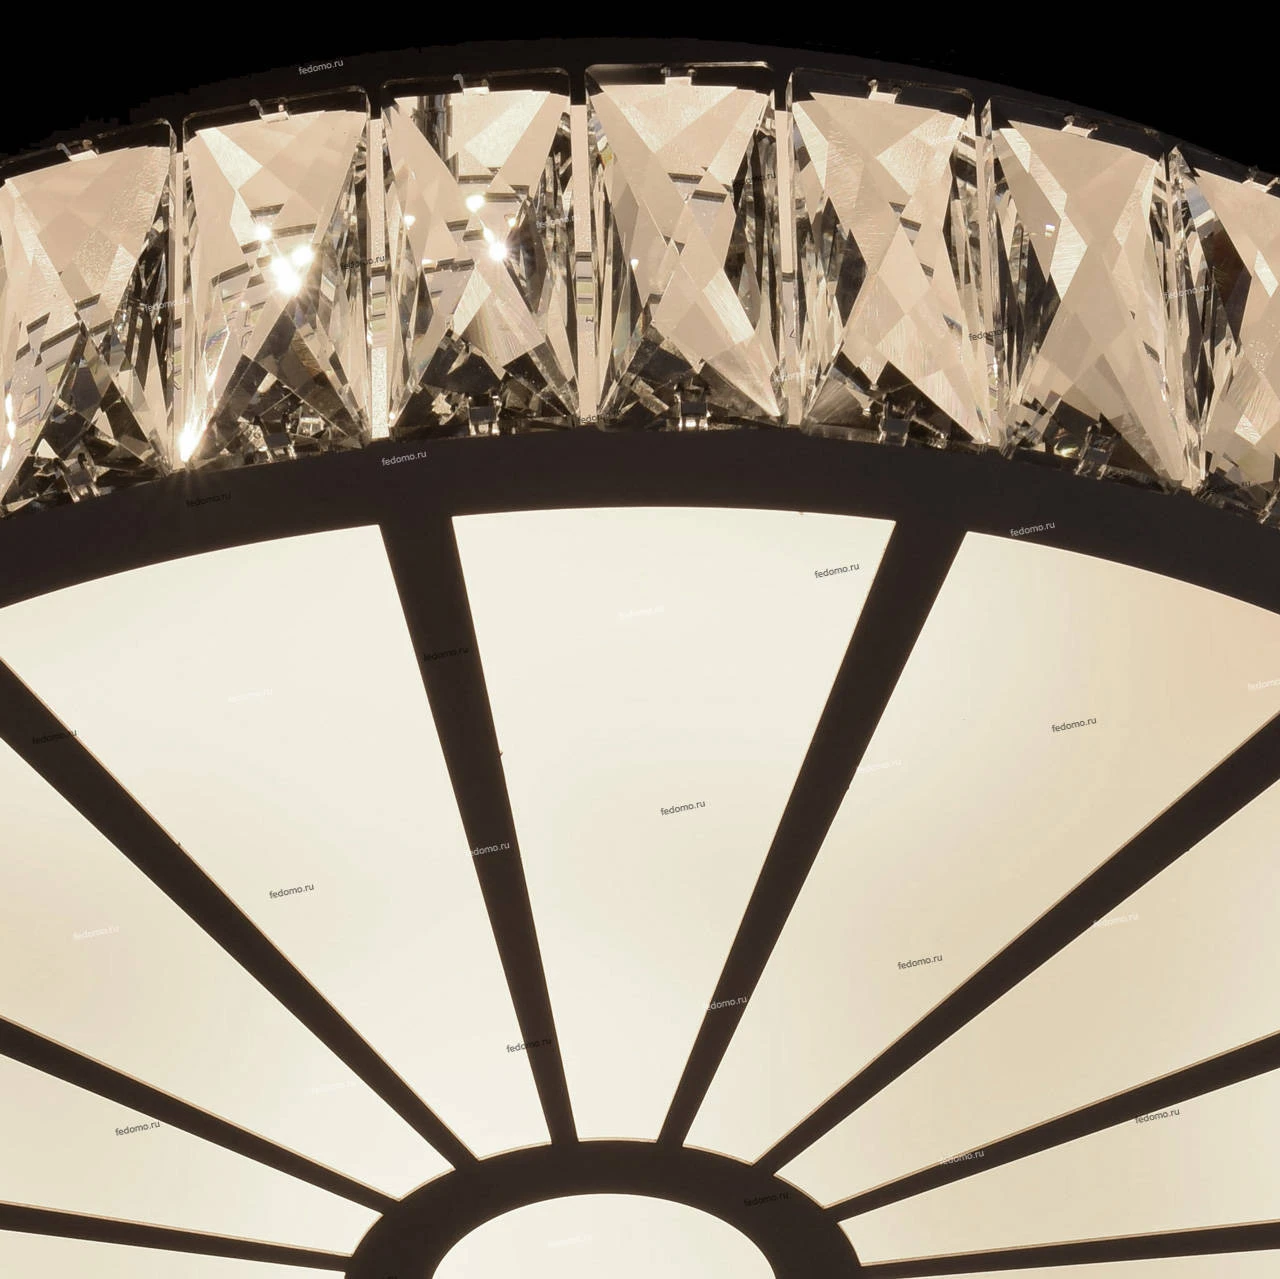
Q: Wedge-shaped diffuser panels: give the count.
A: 9